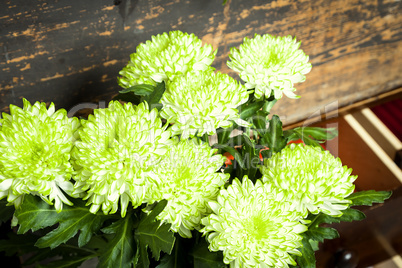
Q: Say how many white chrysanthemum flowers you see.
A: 8